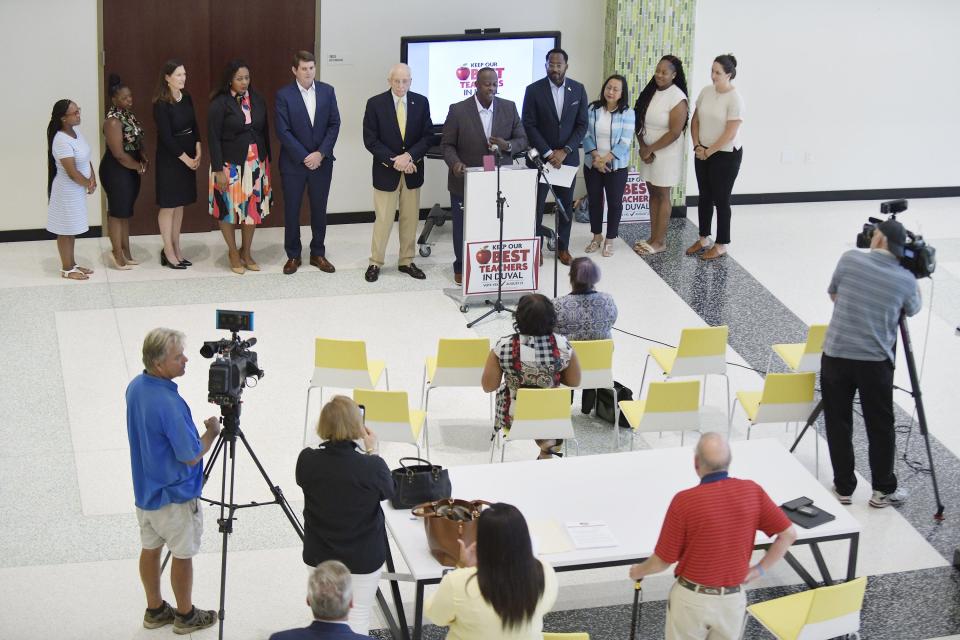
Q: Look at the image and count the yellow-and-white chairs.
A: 11